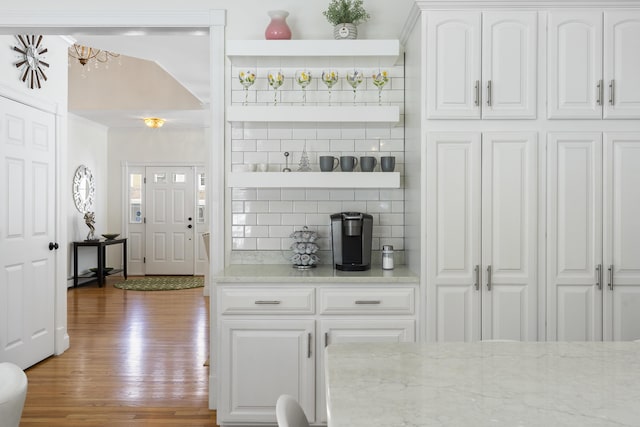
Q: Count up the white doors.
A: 2